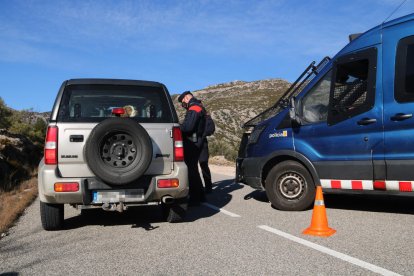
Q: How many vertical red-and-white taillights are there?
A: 2